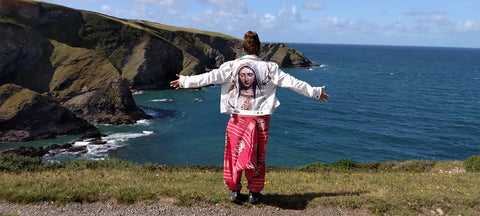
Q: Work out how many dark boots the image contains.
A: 2